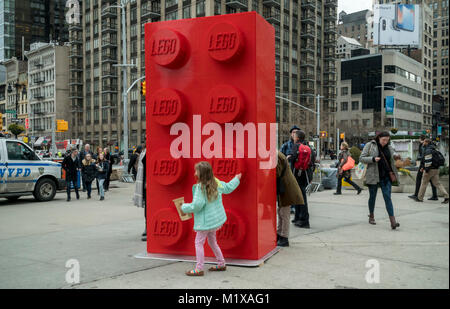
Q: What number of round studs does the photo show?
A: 8